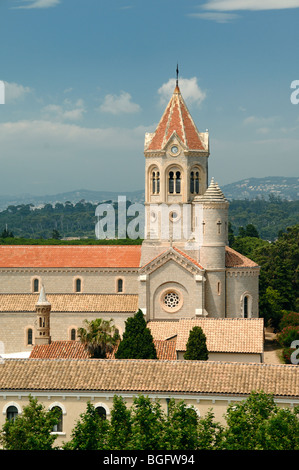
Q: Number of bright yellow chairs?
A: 0